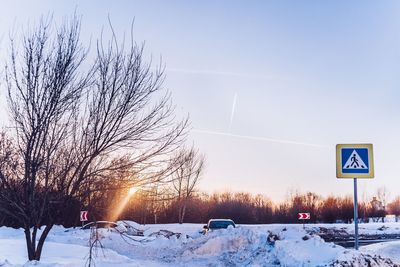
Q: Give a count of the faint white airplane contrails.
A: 3